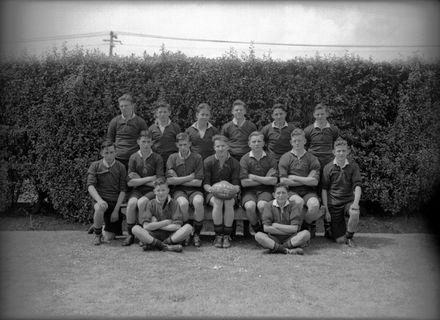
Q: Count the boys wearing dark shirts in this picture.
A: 15